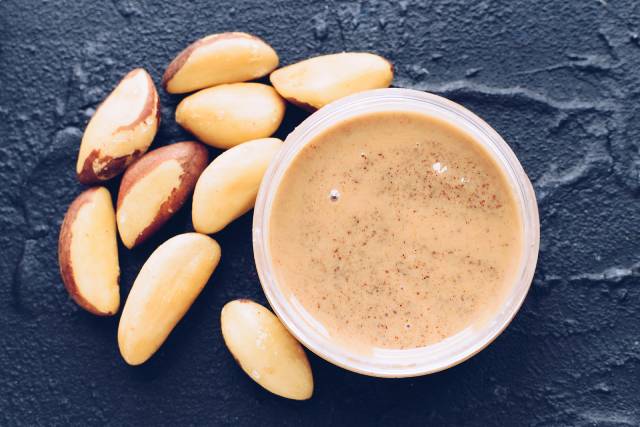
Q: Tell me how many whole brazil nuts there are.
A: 9